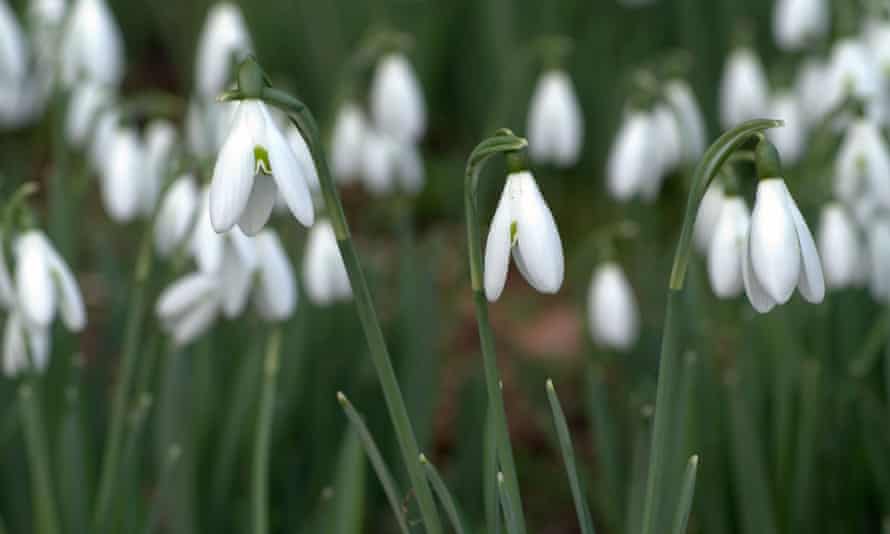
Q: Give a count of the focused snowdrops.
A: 3